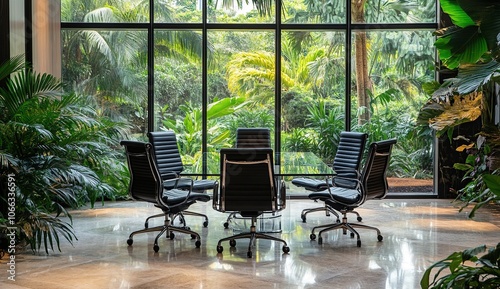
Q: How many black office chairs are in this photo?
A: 6